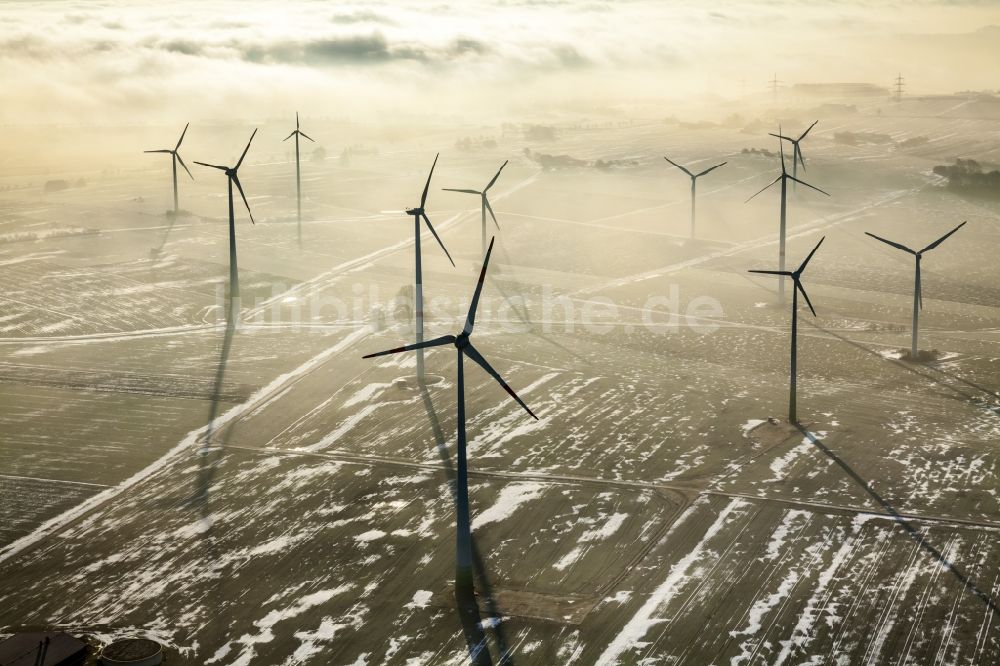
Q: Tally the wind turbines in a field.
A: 11